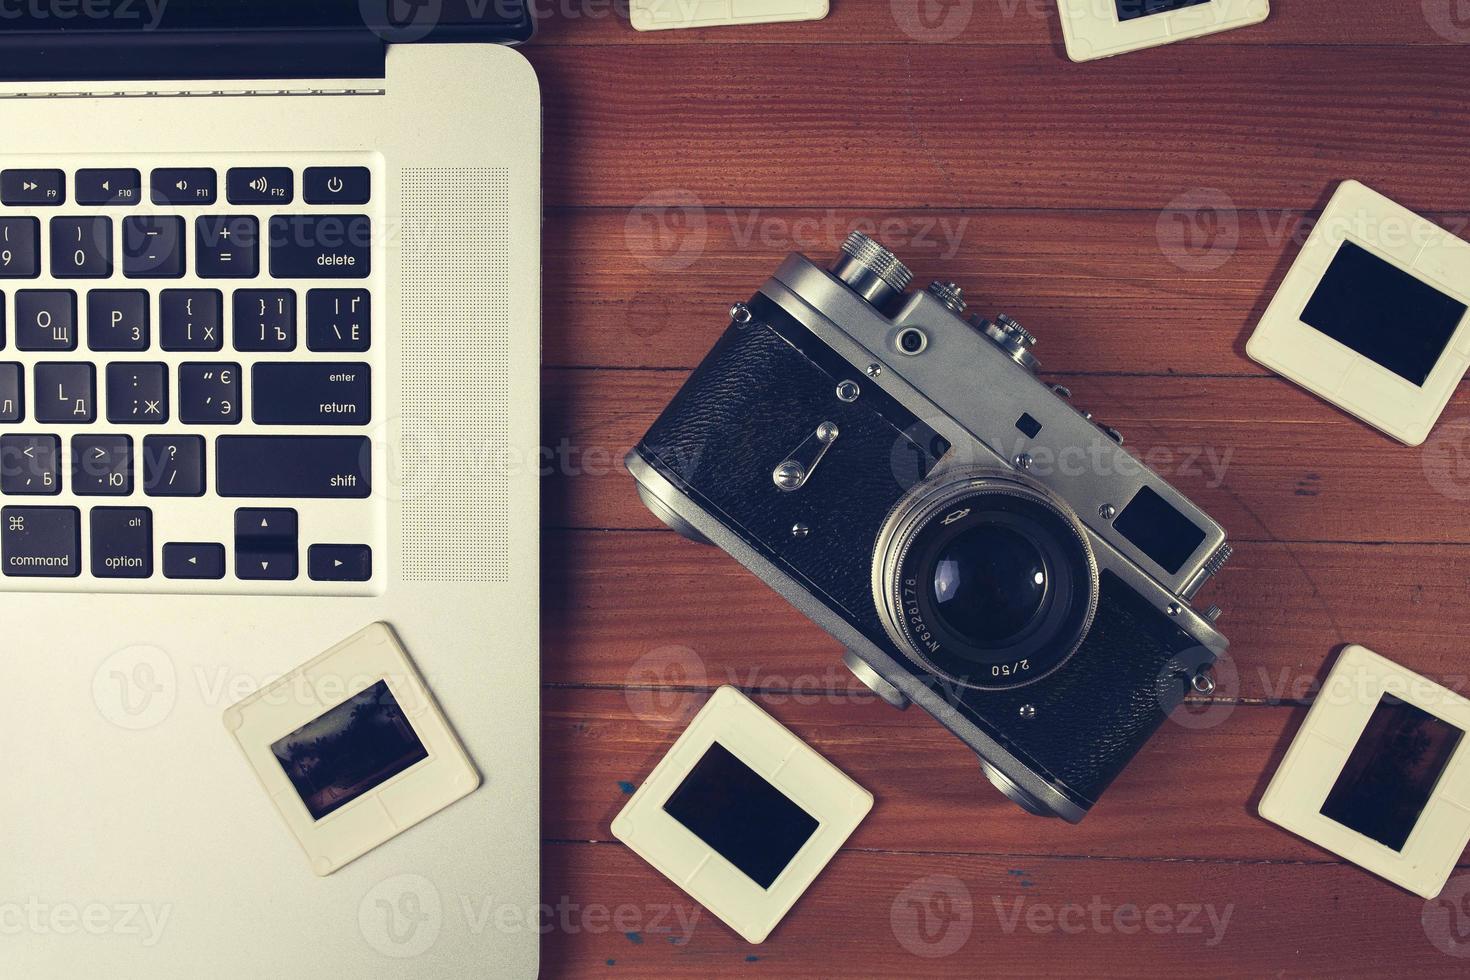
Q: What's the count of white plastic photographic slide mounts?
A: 6